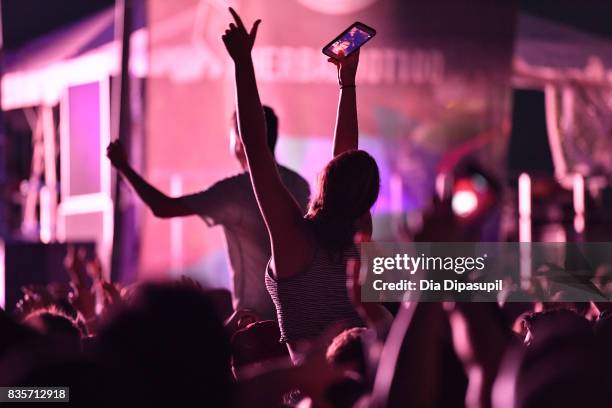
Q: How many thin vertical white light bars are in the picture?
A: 2